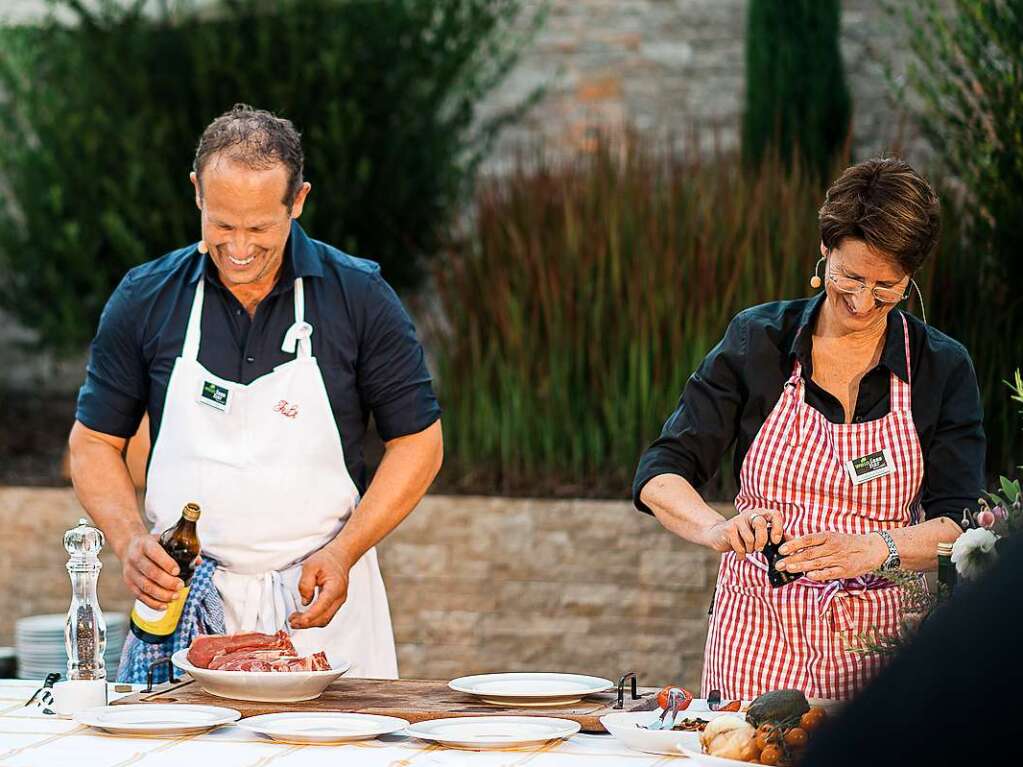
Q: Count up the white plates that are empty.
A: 4